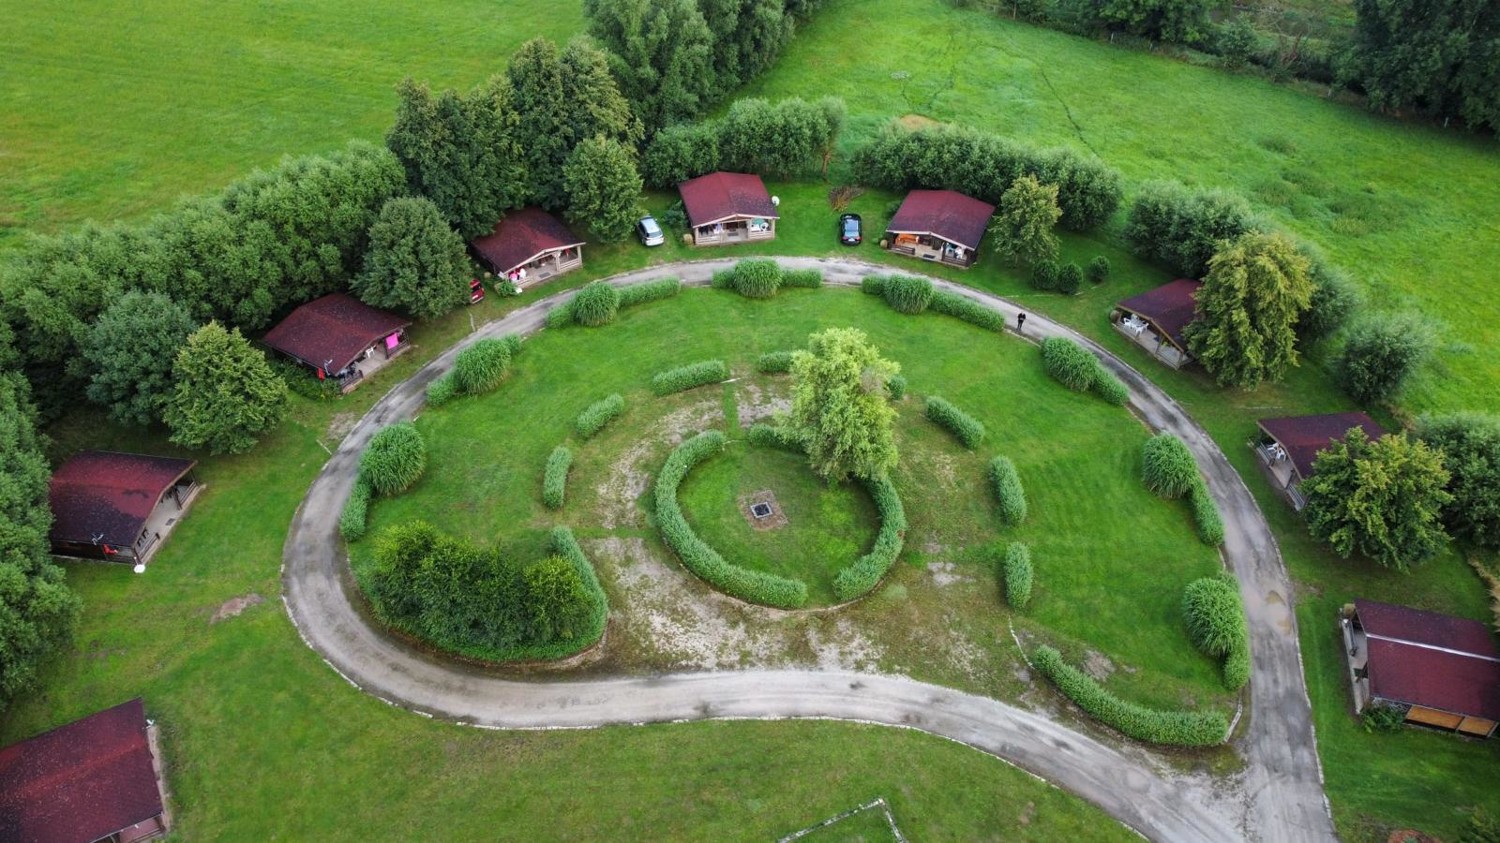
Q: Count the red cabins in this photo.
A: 9